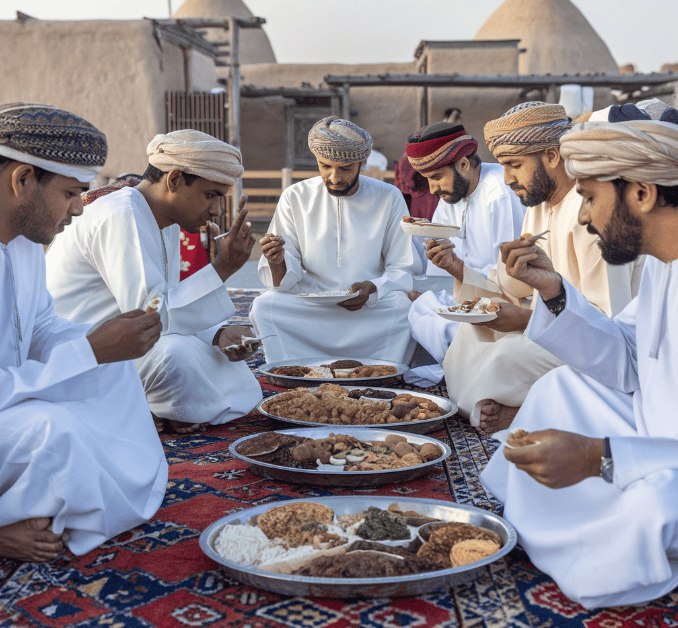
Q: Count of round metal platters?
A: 4